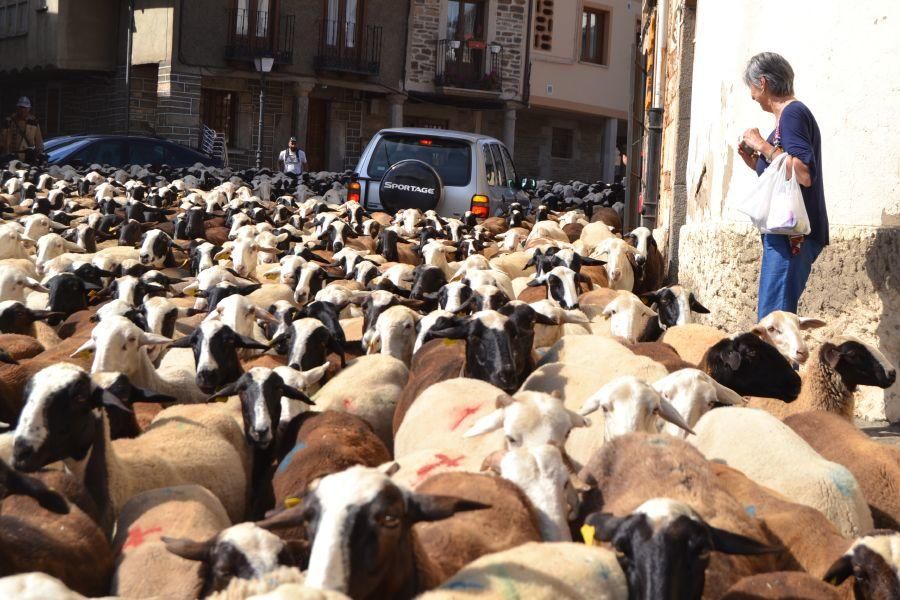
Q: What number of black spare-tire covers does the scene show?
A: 1